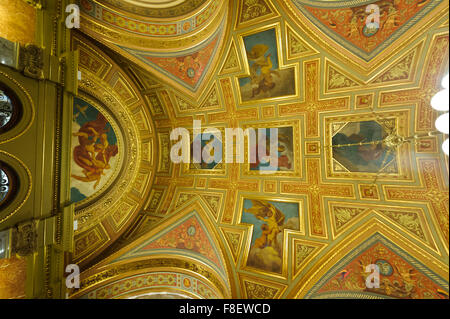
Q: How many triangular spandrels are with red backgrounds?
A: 4